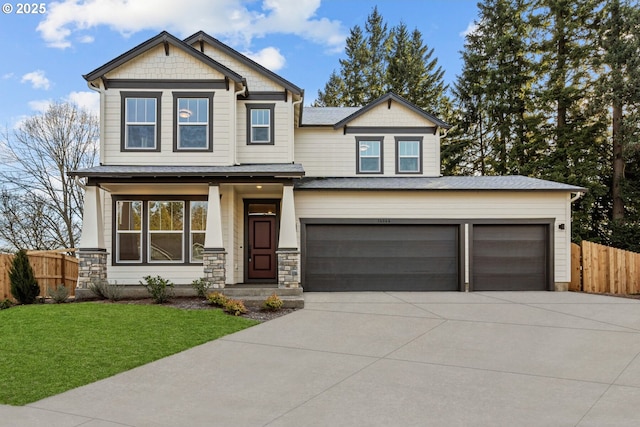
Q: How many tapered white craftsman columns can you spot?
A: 3